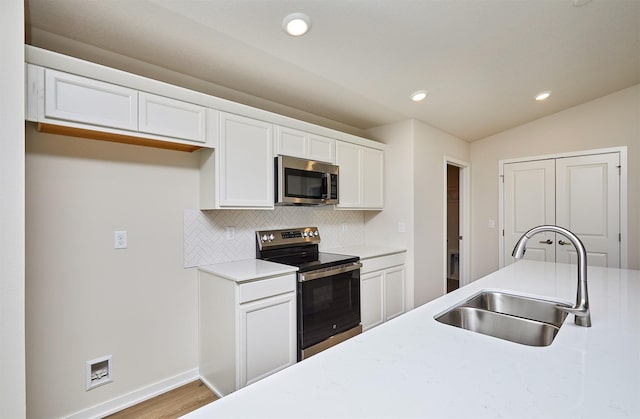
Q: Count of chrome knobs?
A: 5